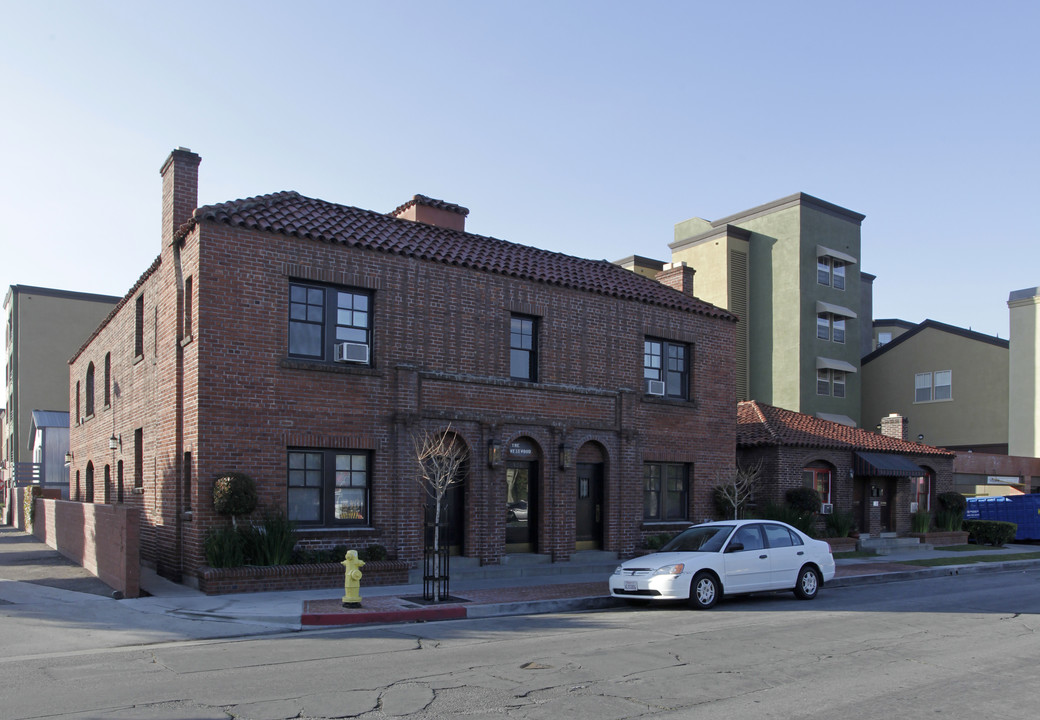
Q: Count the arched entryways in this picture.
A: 3